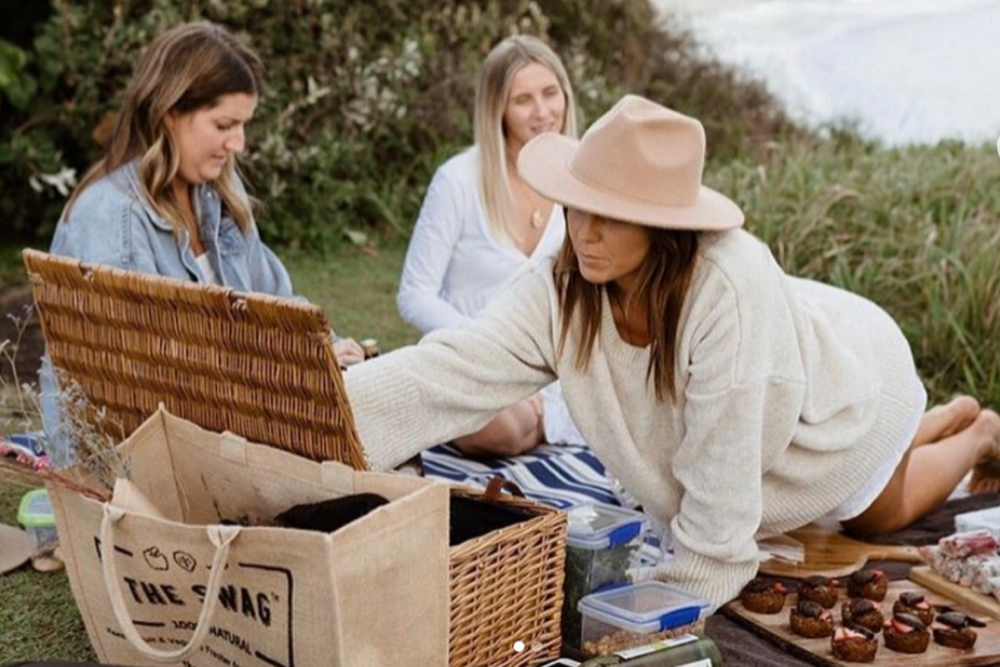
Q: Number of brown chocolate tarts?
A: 9